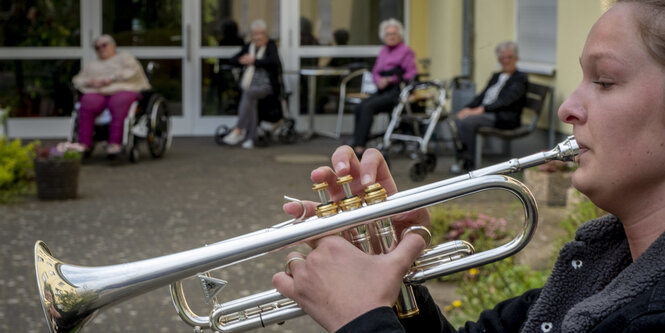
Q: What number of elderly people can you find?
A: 4